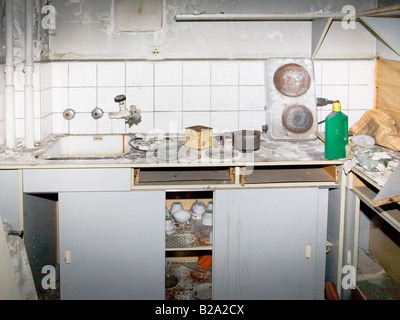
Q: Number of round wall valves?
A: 2